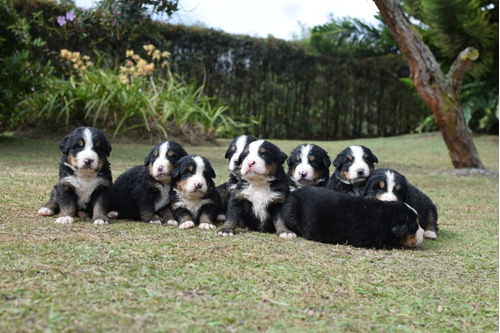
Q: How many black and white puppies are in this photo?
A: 9